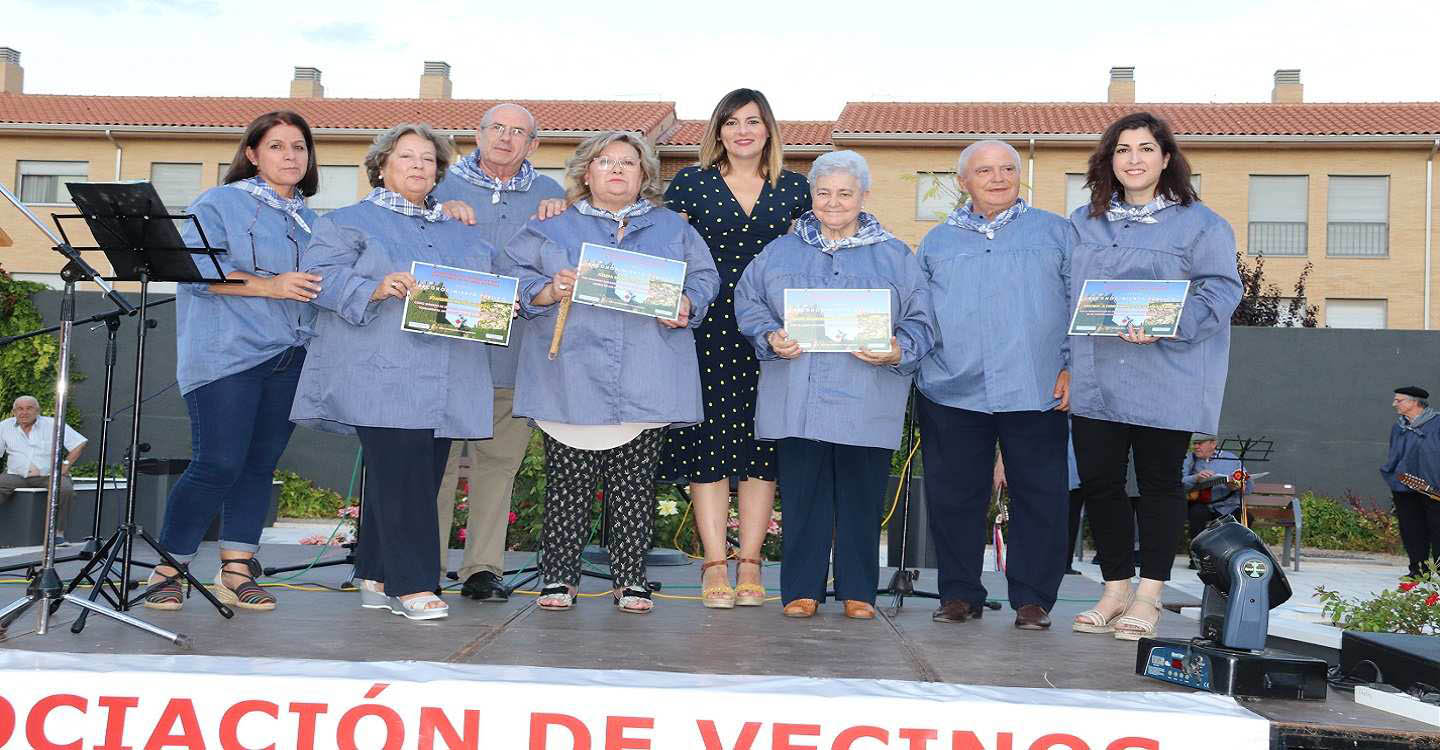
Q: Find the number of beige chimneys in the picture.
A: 5